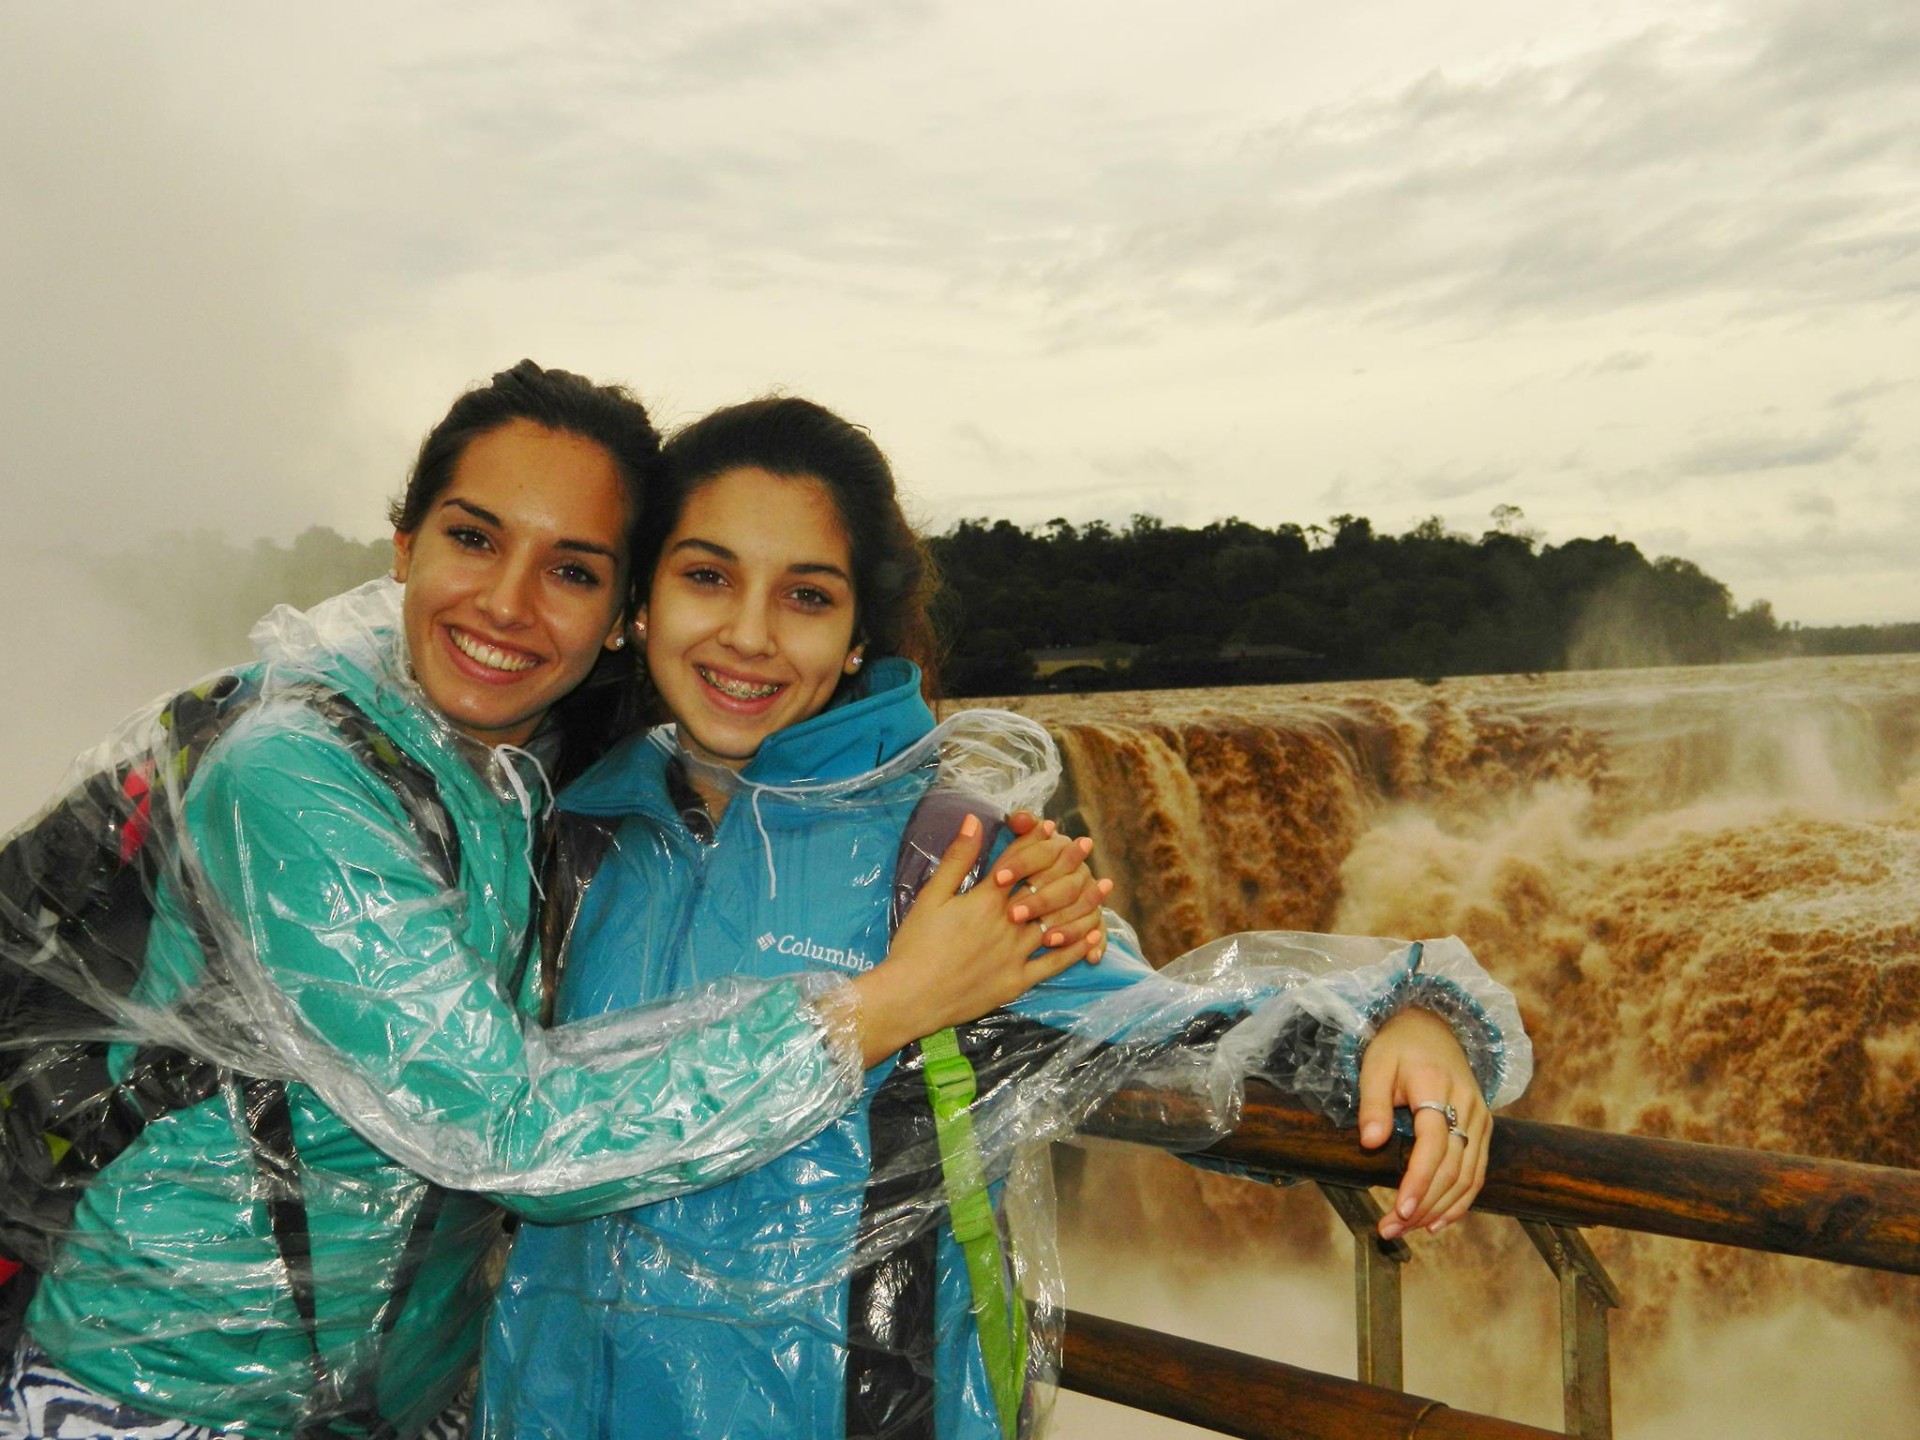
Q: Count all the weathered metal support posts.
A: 2